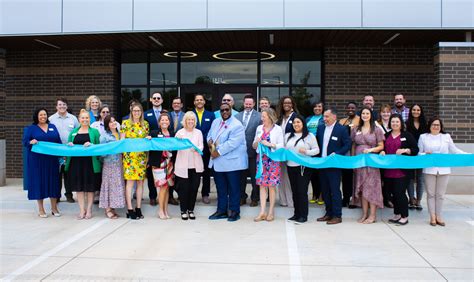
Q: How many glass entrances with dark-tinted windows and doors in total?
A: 1